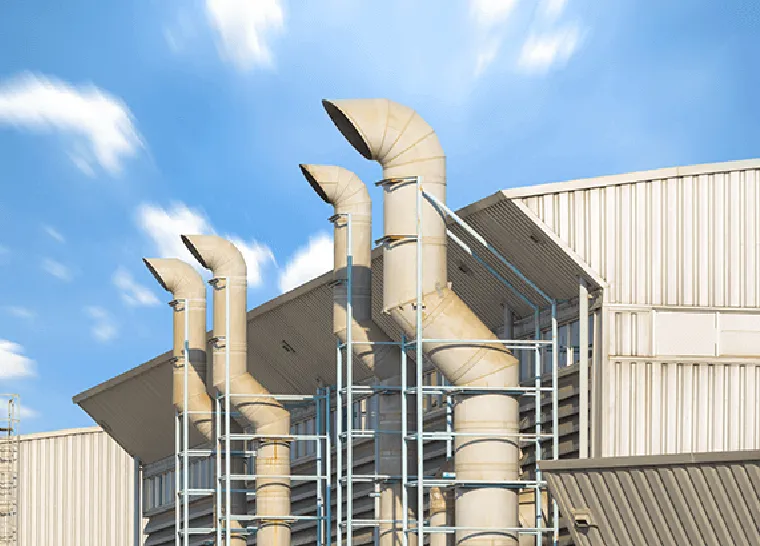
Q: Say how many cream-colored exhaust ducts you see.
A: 4